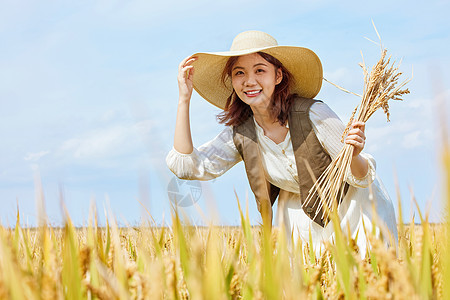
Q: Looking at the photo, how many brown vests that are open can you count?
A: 1